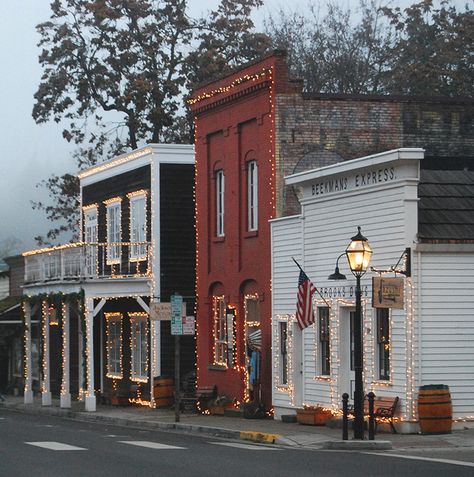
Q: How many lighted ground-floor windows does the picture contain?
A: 6